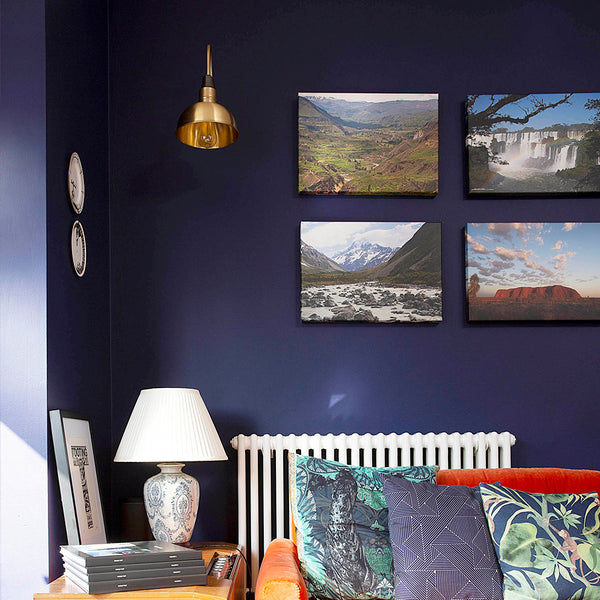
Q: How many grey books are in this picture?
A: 4